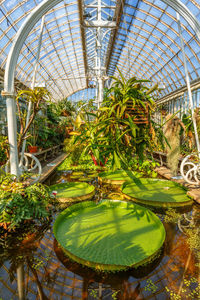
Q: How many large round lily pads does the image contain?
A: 4